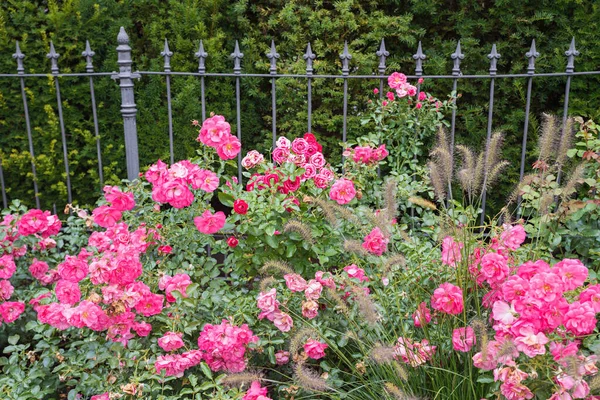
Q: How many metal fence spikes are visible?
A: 15